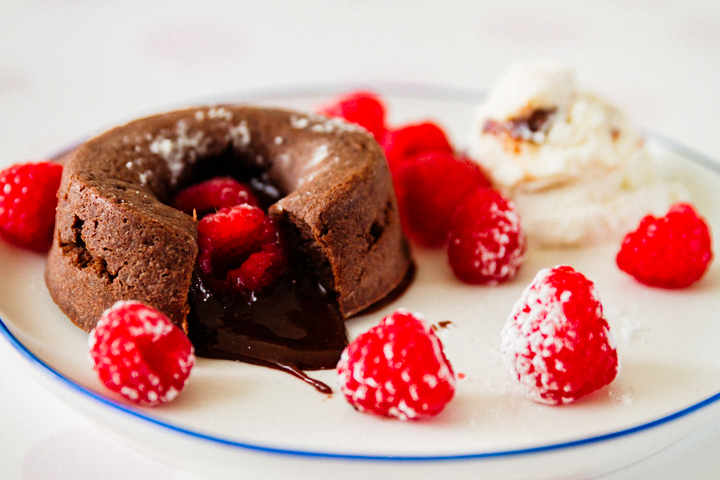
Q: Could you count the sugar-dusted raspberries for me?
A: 4